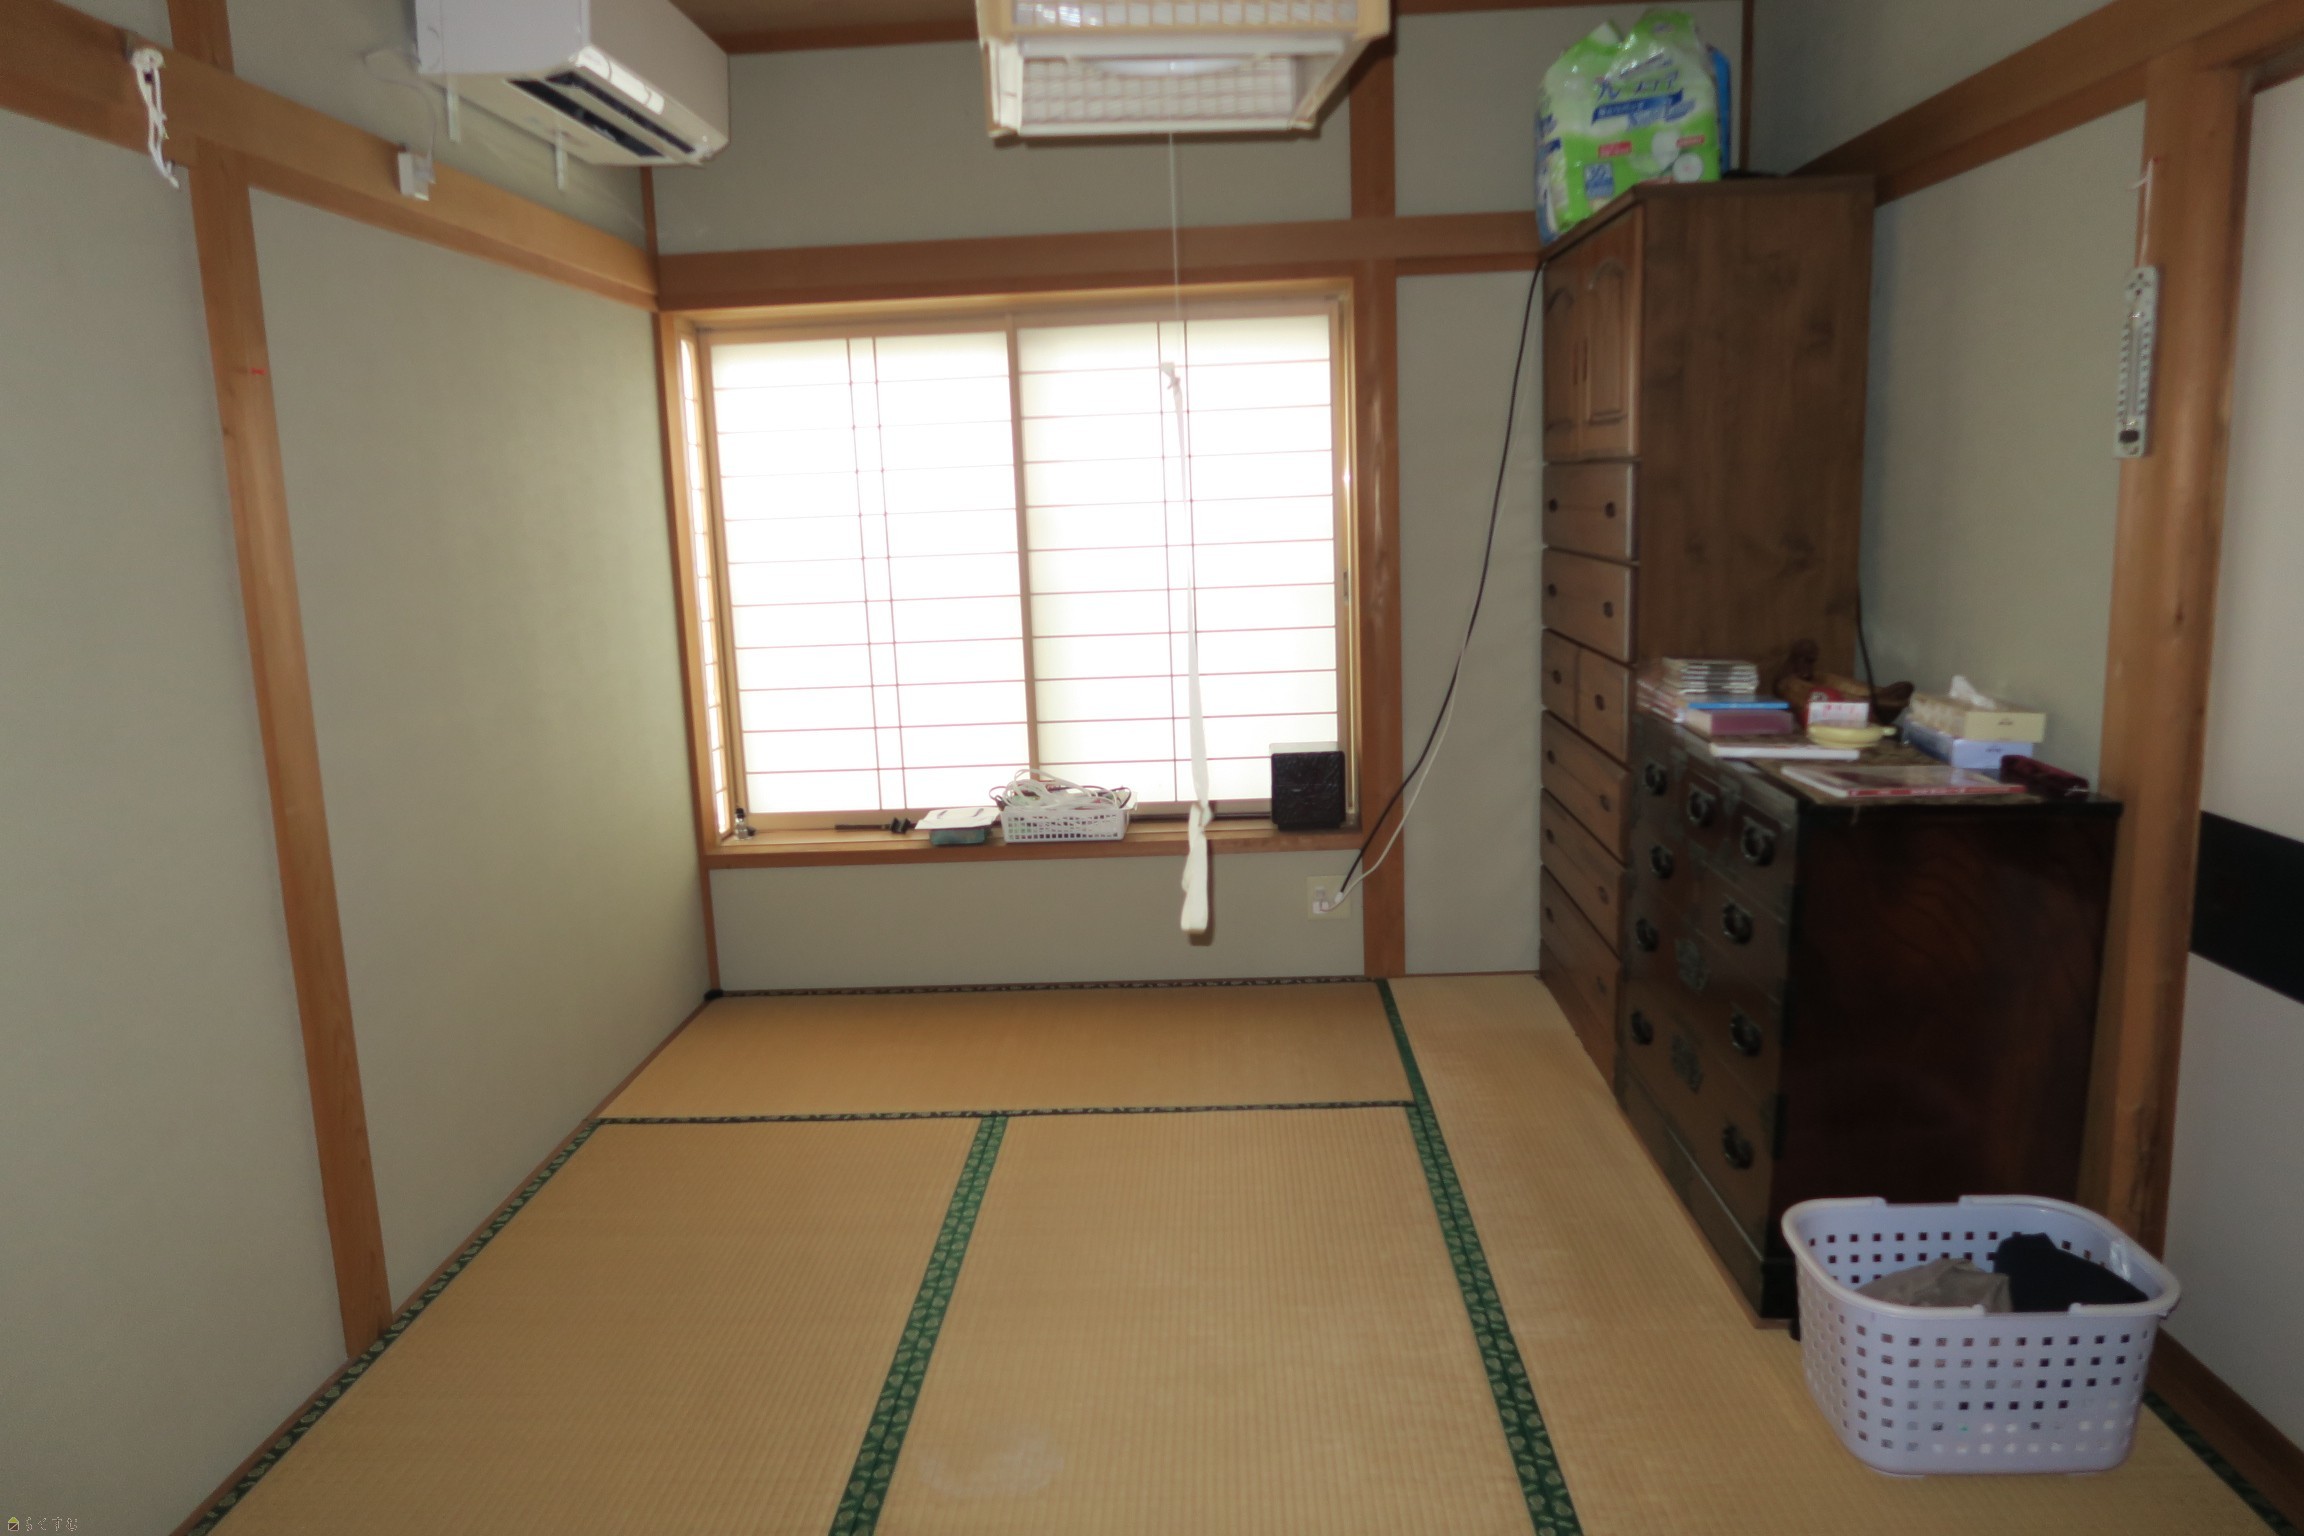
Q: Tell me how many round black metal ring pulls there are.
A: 9